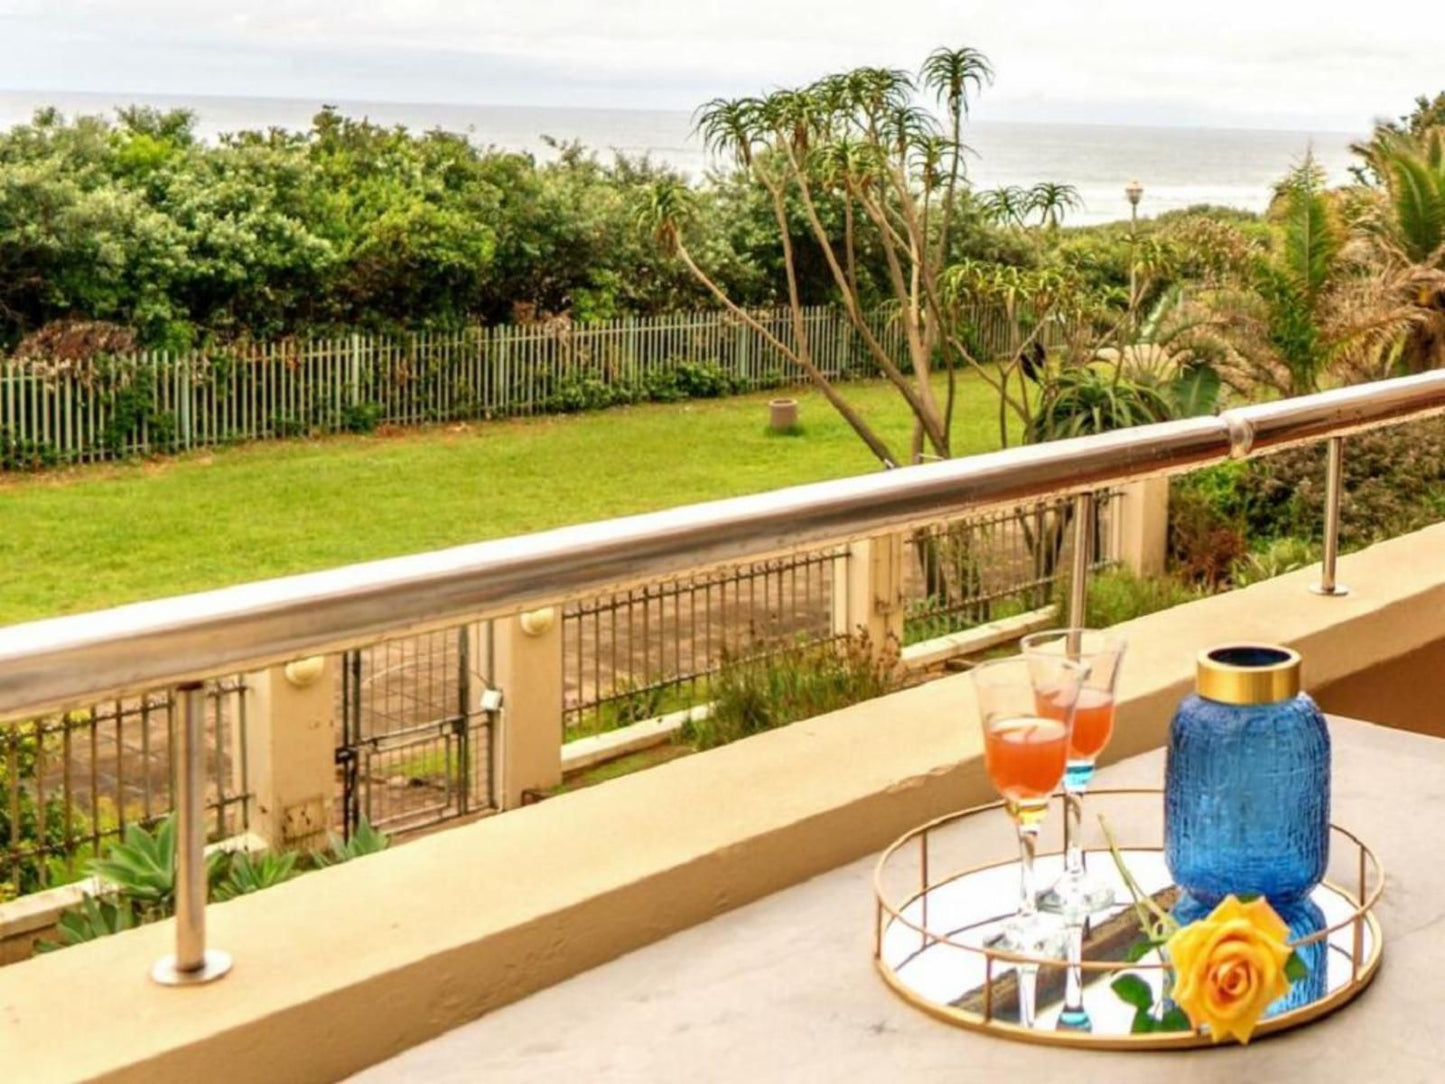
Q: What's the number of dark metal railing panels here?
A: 3